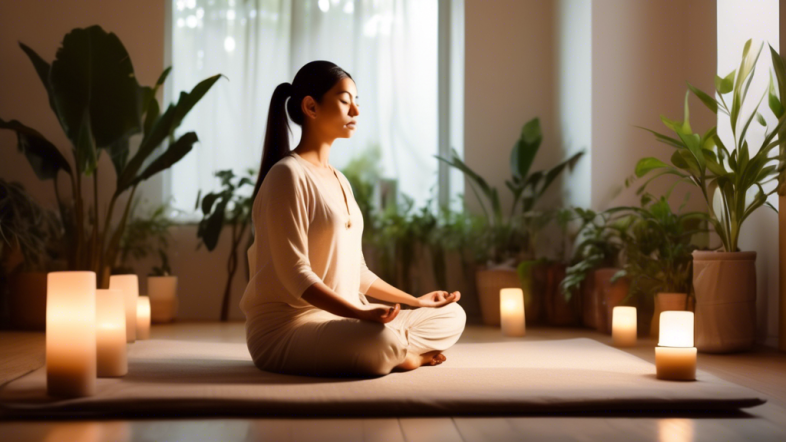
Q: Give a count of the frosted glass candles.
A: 7